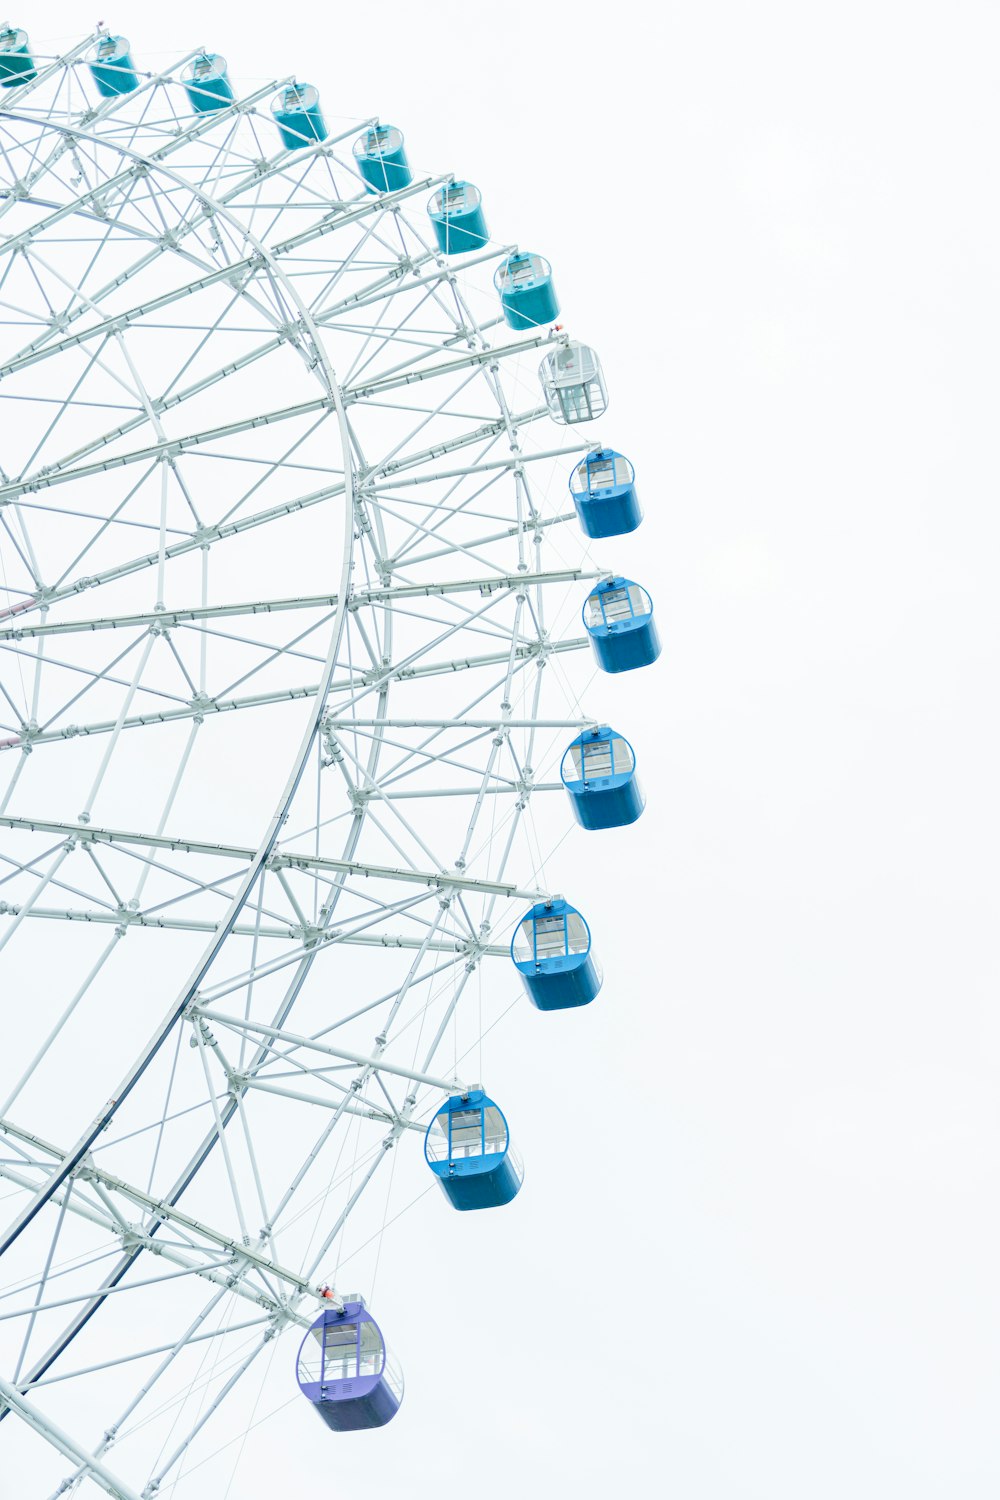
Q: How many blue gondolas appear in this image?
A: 12